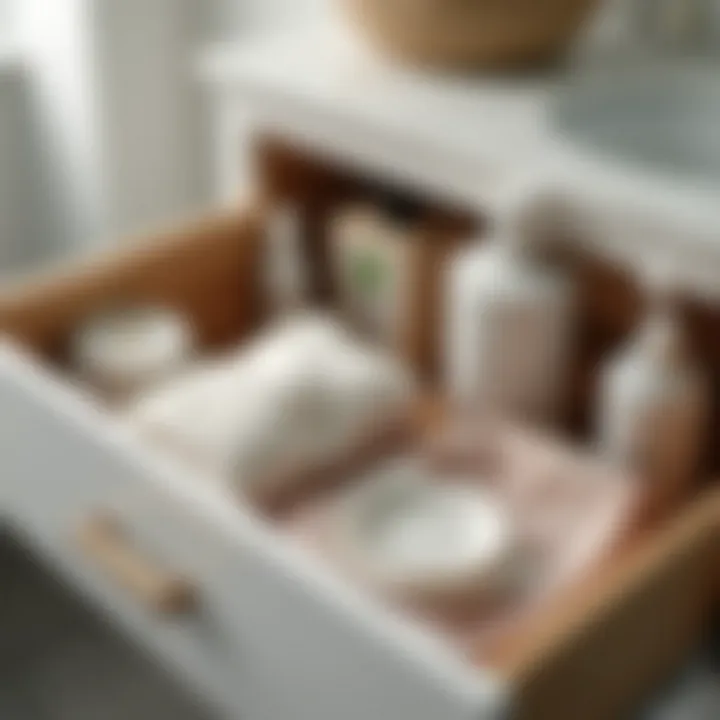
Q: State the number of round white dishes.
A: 2